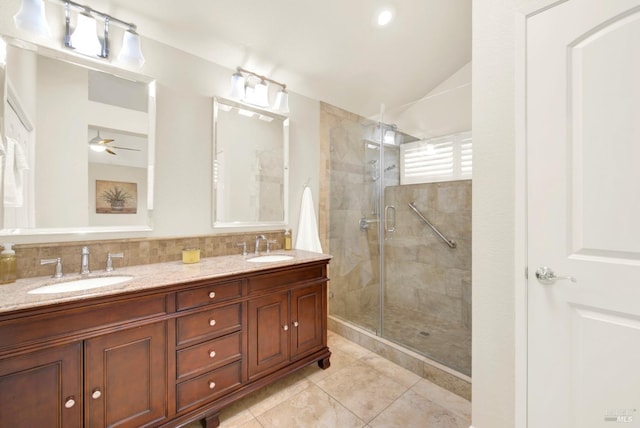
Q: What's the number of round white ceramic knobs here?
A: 8